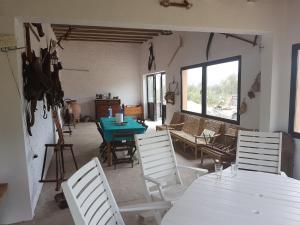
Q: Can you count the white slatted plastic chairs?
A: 3